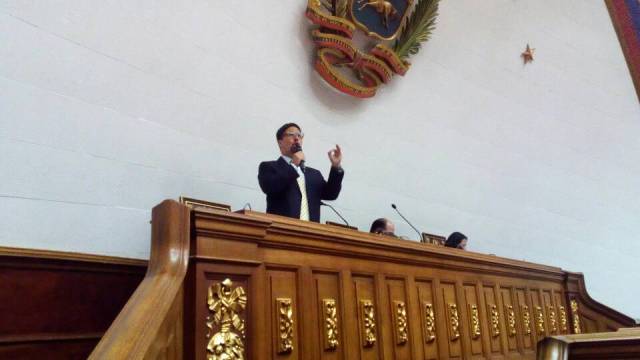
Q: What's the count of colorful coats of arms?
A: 1